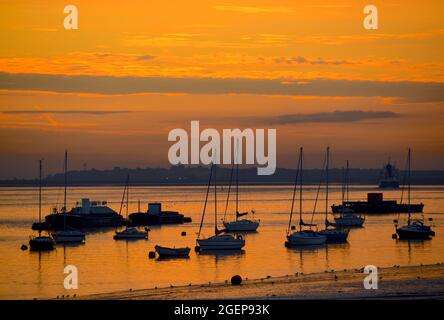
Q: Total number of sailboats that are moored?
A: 9